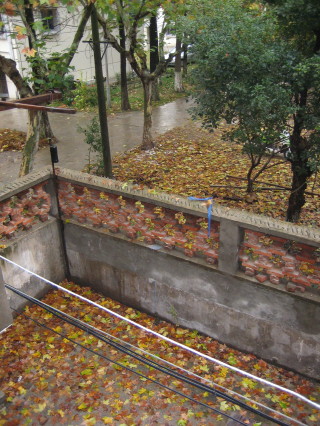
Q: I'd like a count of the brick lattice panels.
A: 3